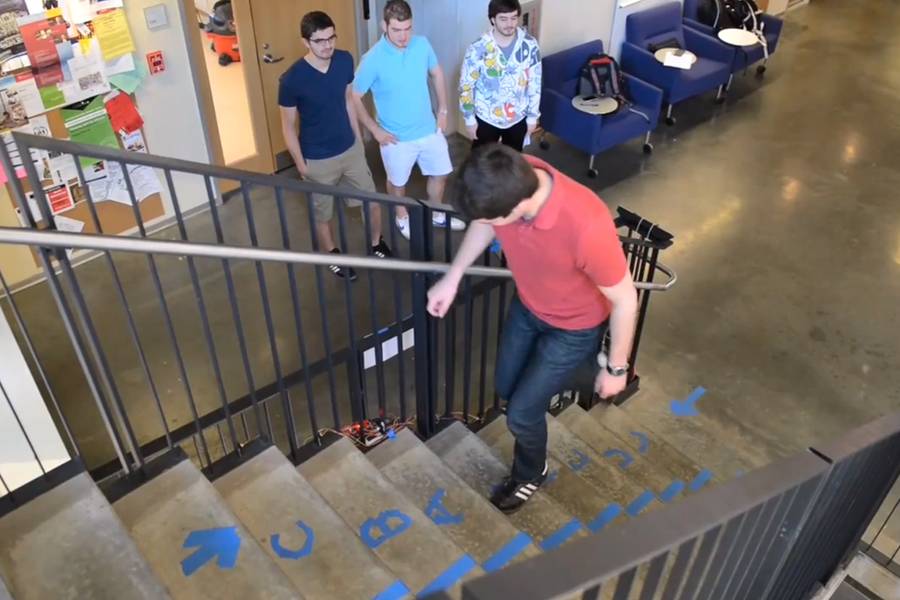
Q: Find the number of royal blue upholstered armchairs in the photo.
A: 3